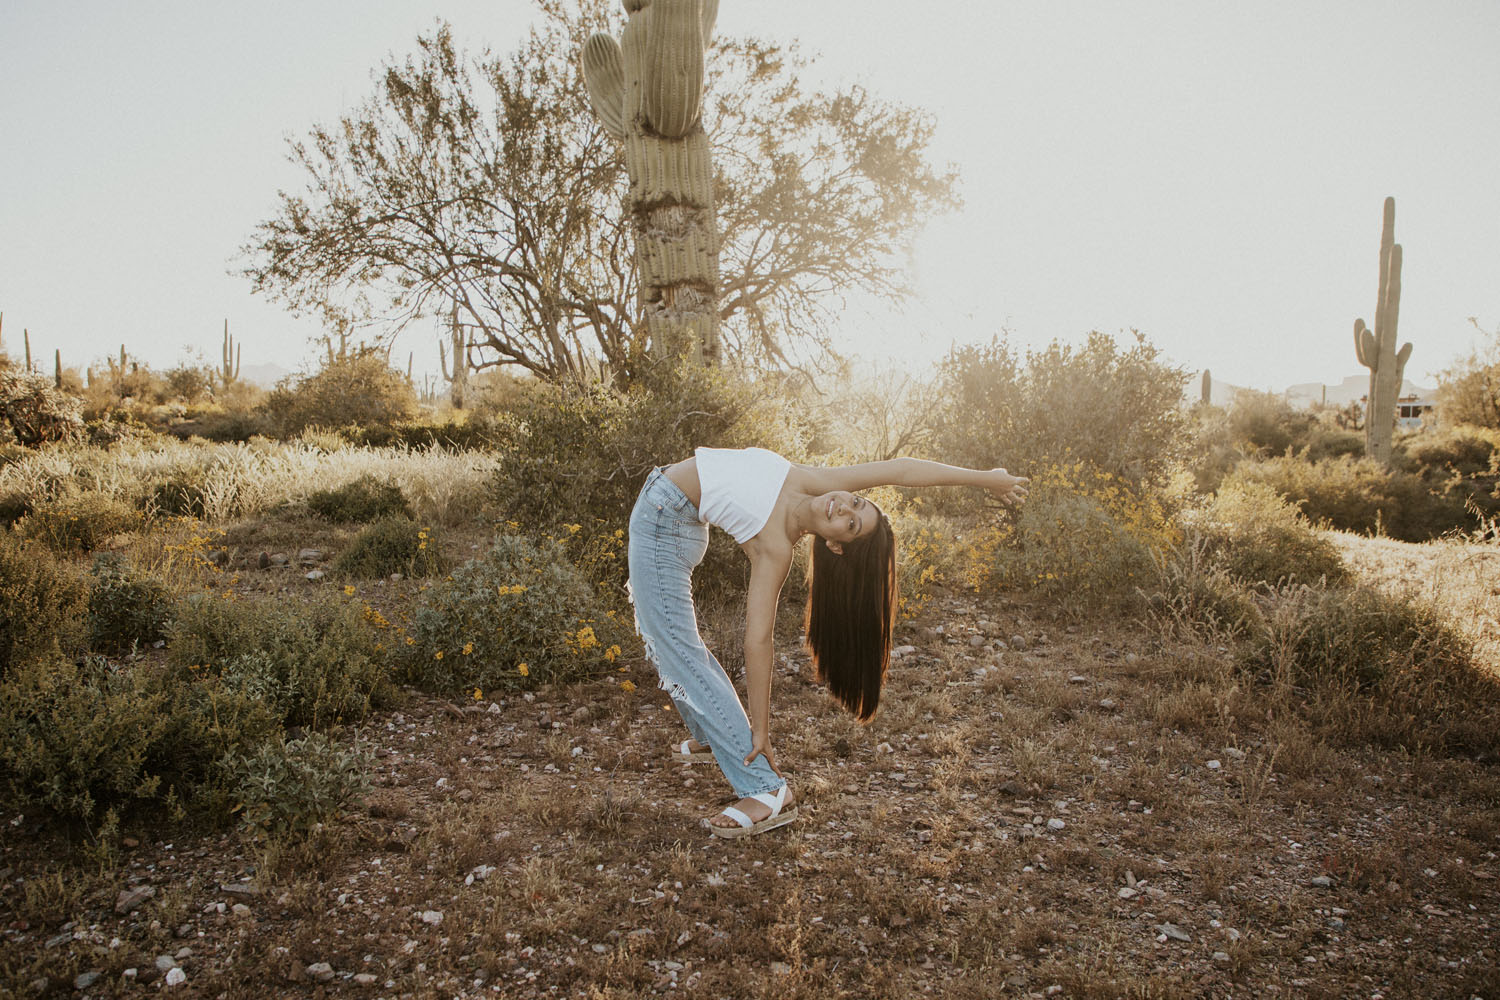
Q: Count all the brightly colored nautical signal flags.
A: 0